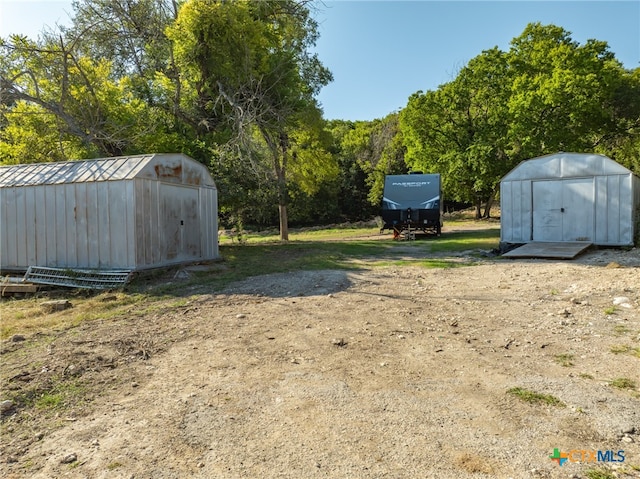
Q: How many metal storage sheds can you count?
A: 2